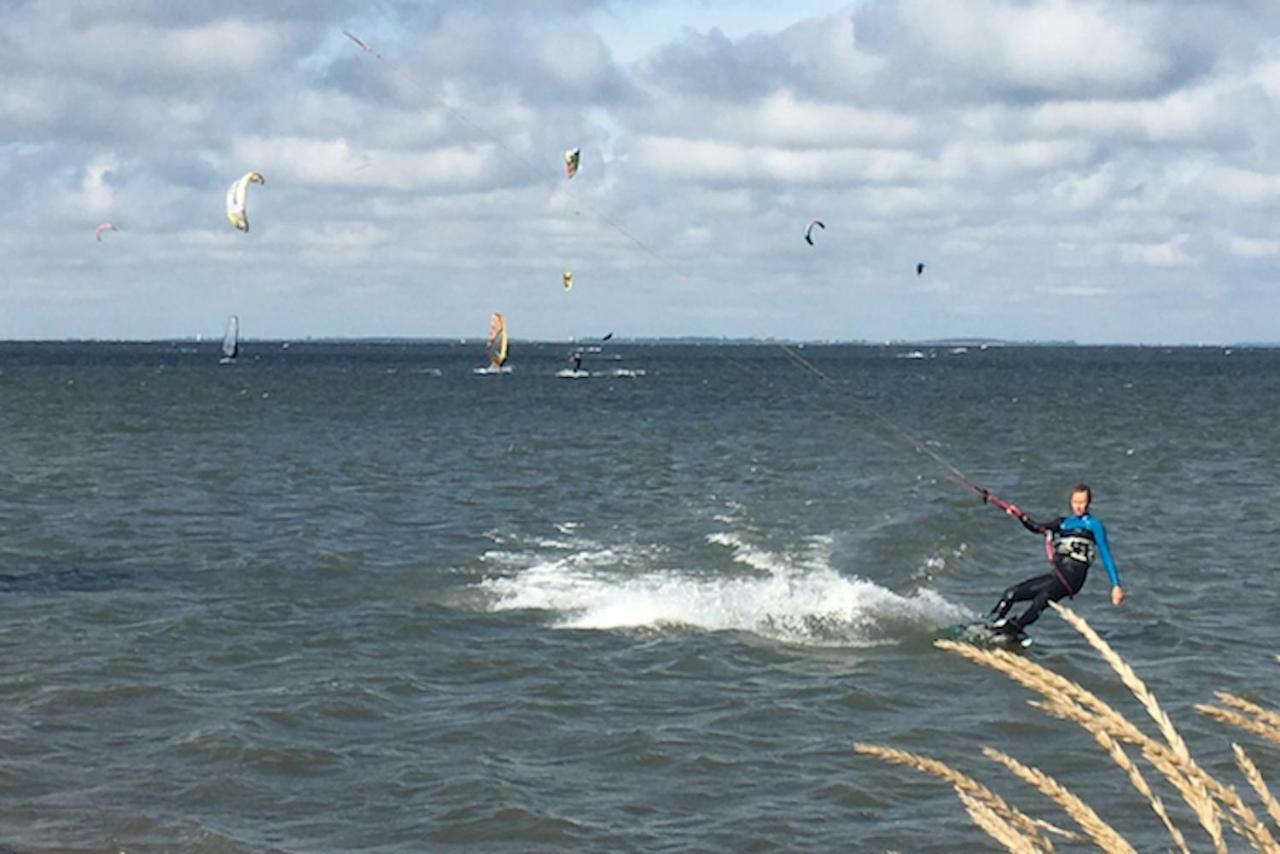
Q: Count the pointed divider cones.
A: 0